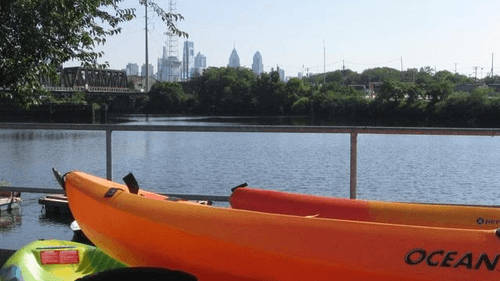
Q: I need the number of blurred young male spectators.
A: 0